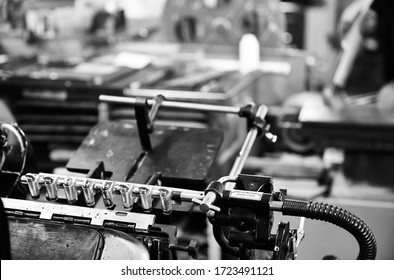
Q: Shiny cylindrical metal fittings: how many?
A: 8